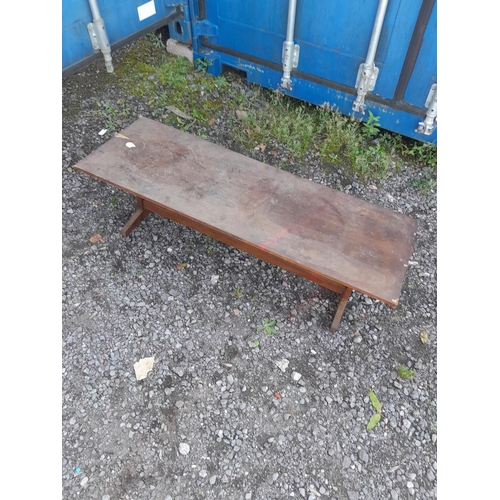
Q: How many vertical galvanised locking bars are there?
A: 4